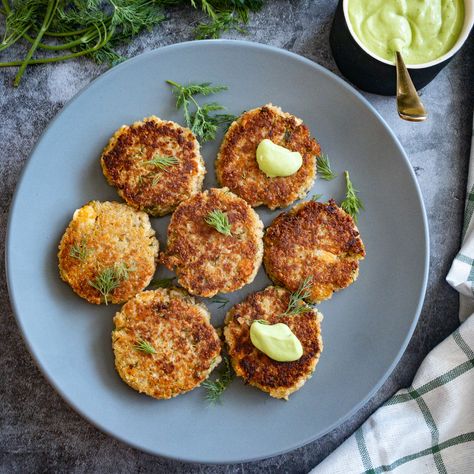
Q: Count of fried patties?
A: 7